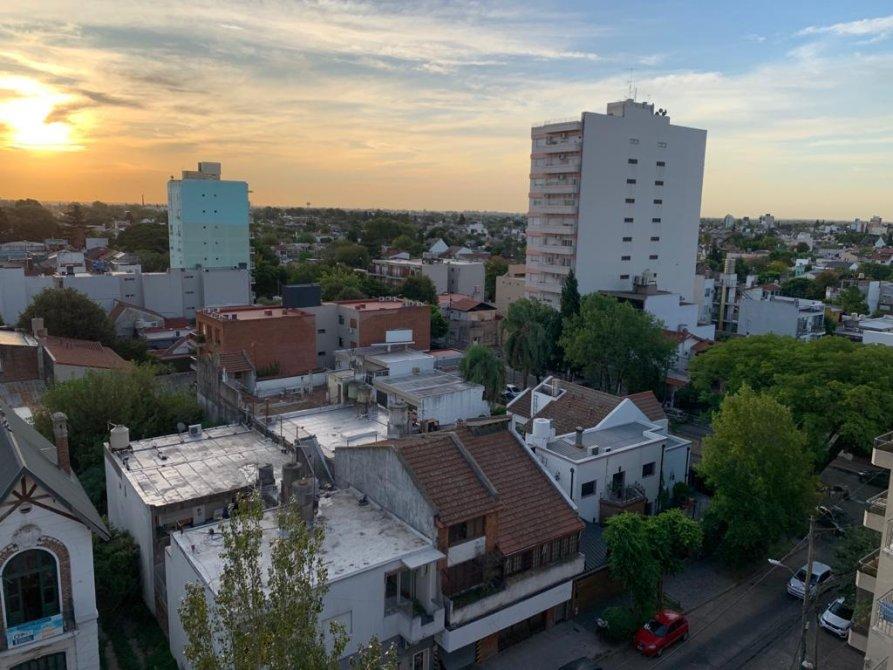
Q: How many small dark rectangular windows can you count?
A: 13